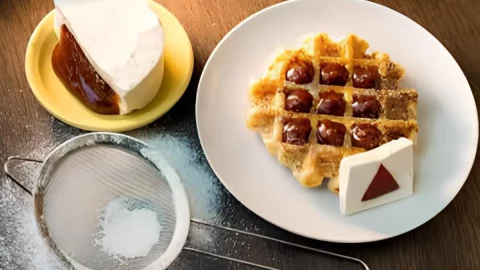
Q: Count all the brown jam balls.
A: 9